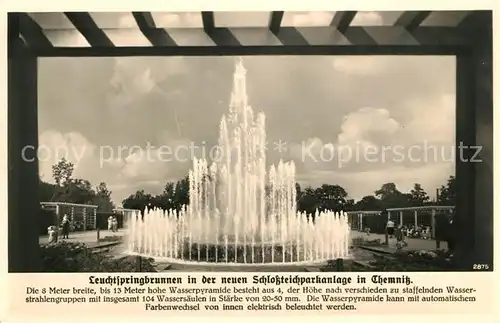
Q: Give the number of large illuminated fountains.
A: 1